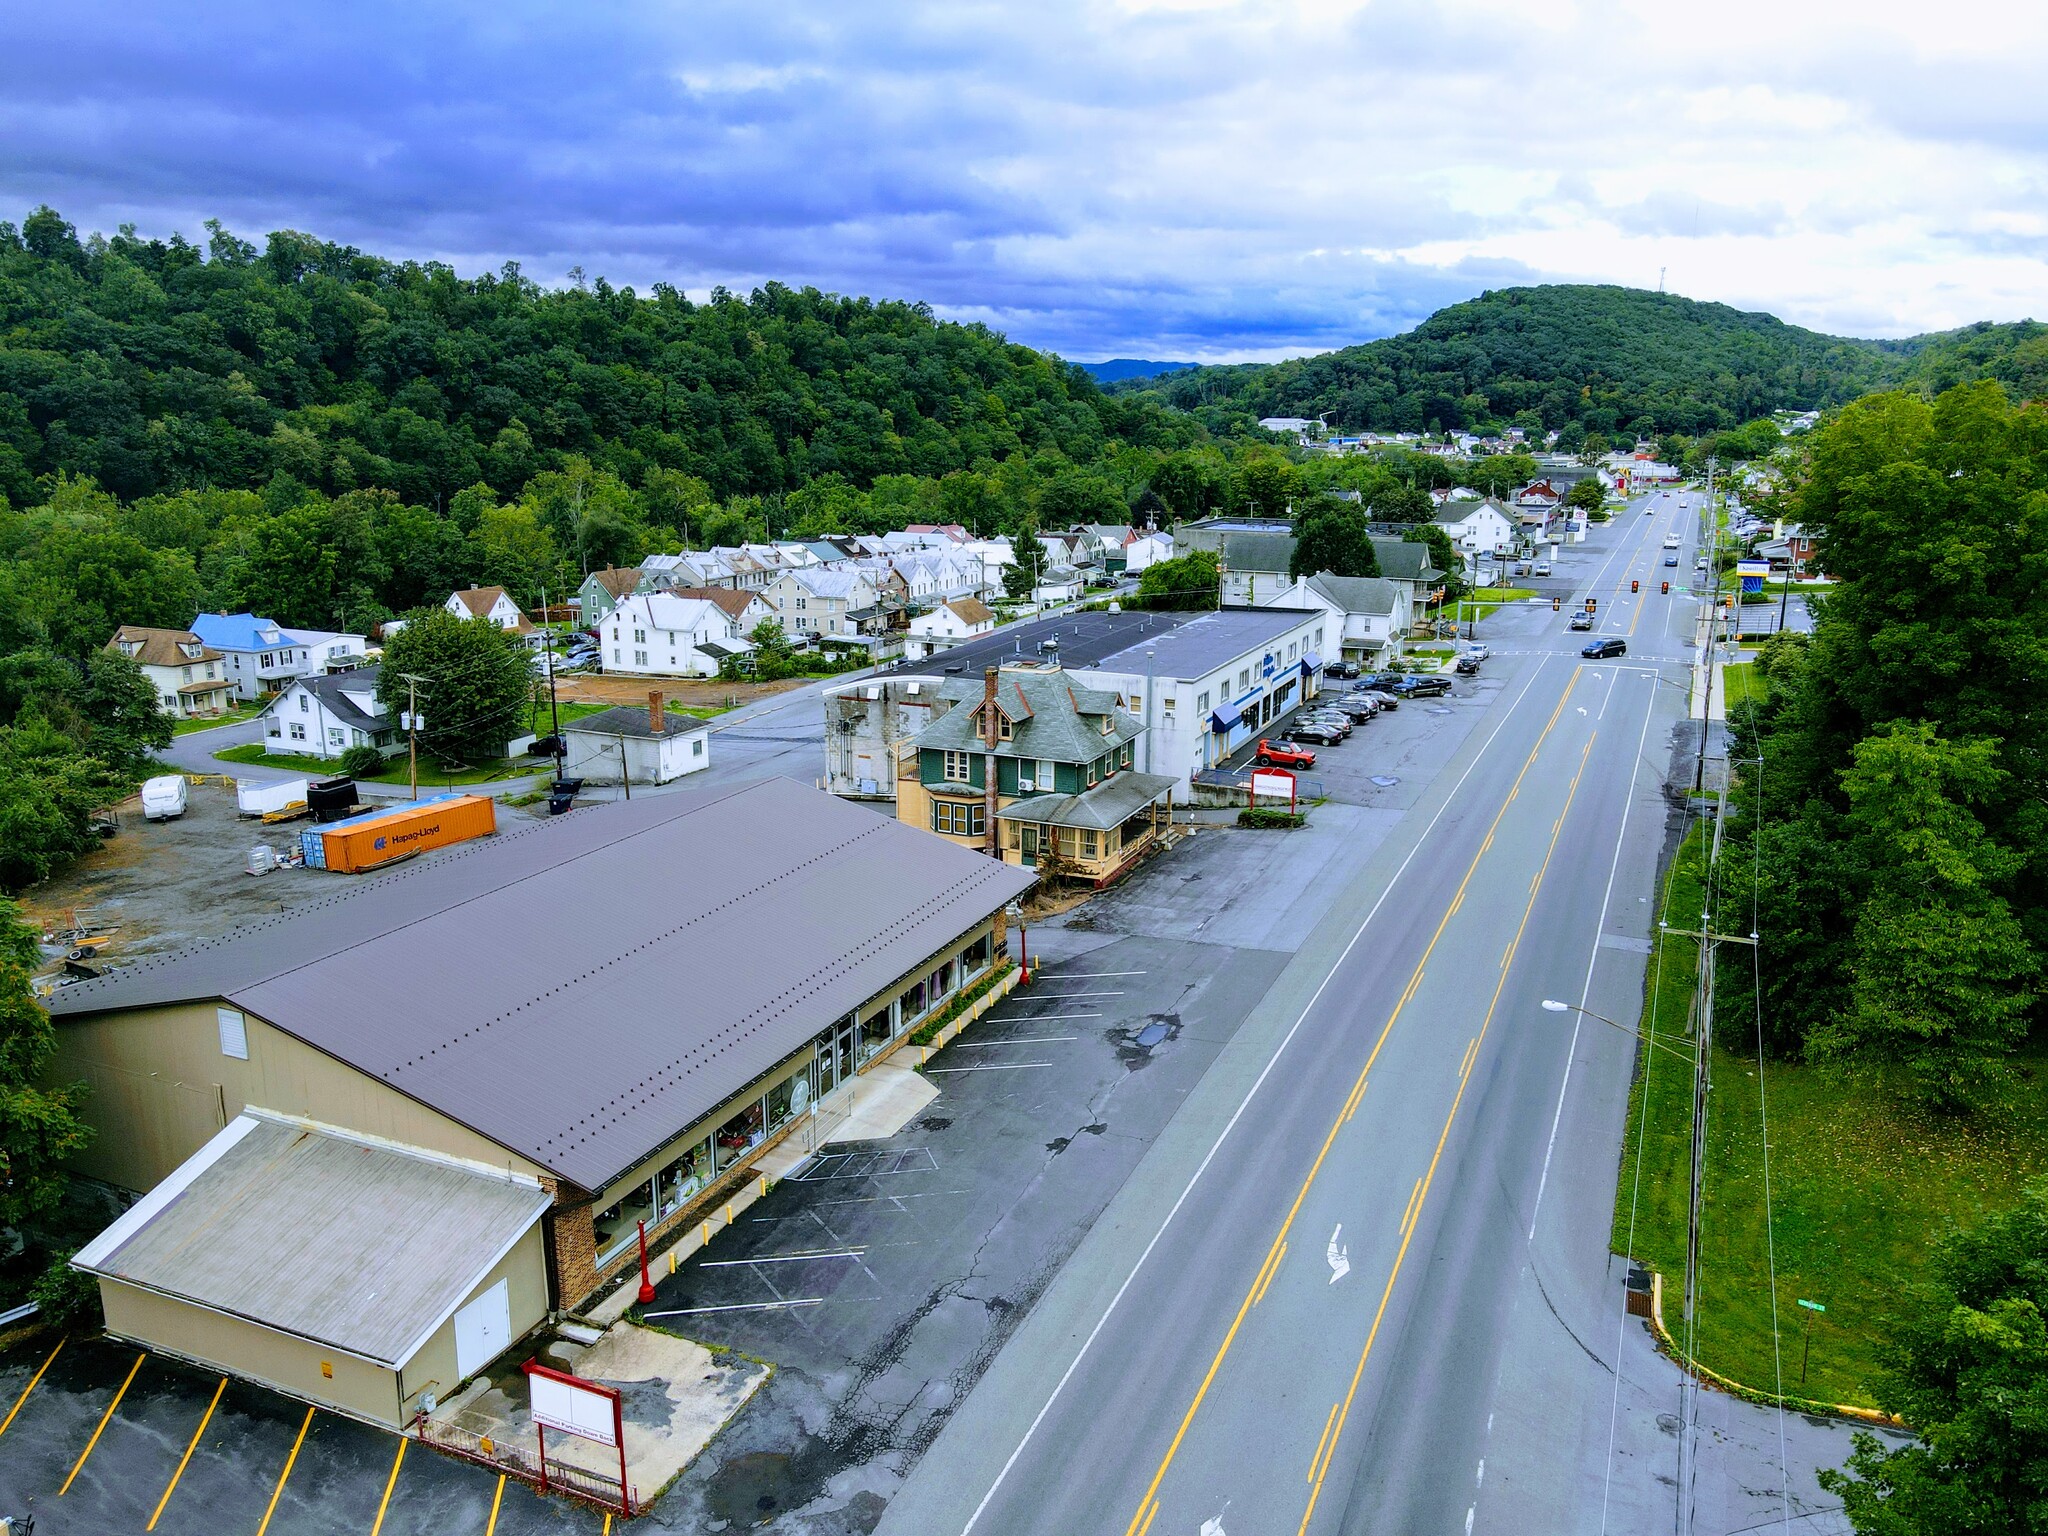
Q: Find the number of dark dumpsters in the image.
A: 2